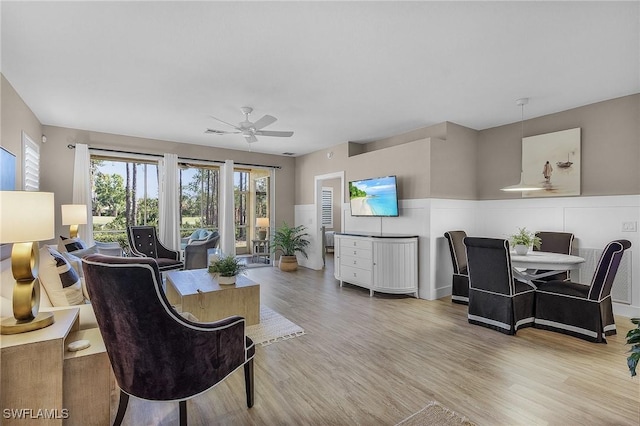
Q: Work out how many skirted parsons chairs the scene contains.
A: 4